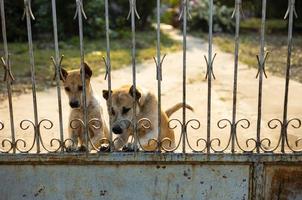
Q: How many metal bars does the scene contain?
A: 12